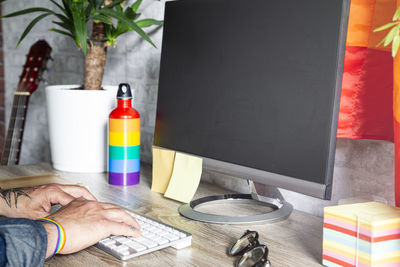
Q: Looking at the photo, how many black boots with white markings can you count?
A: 0